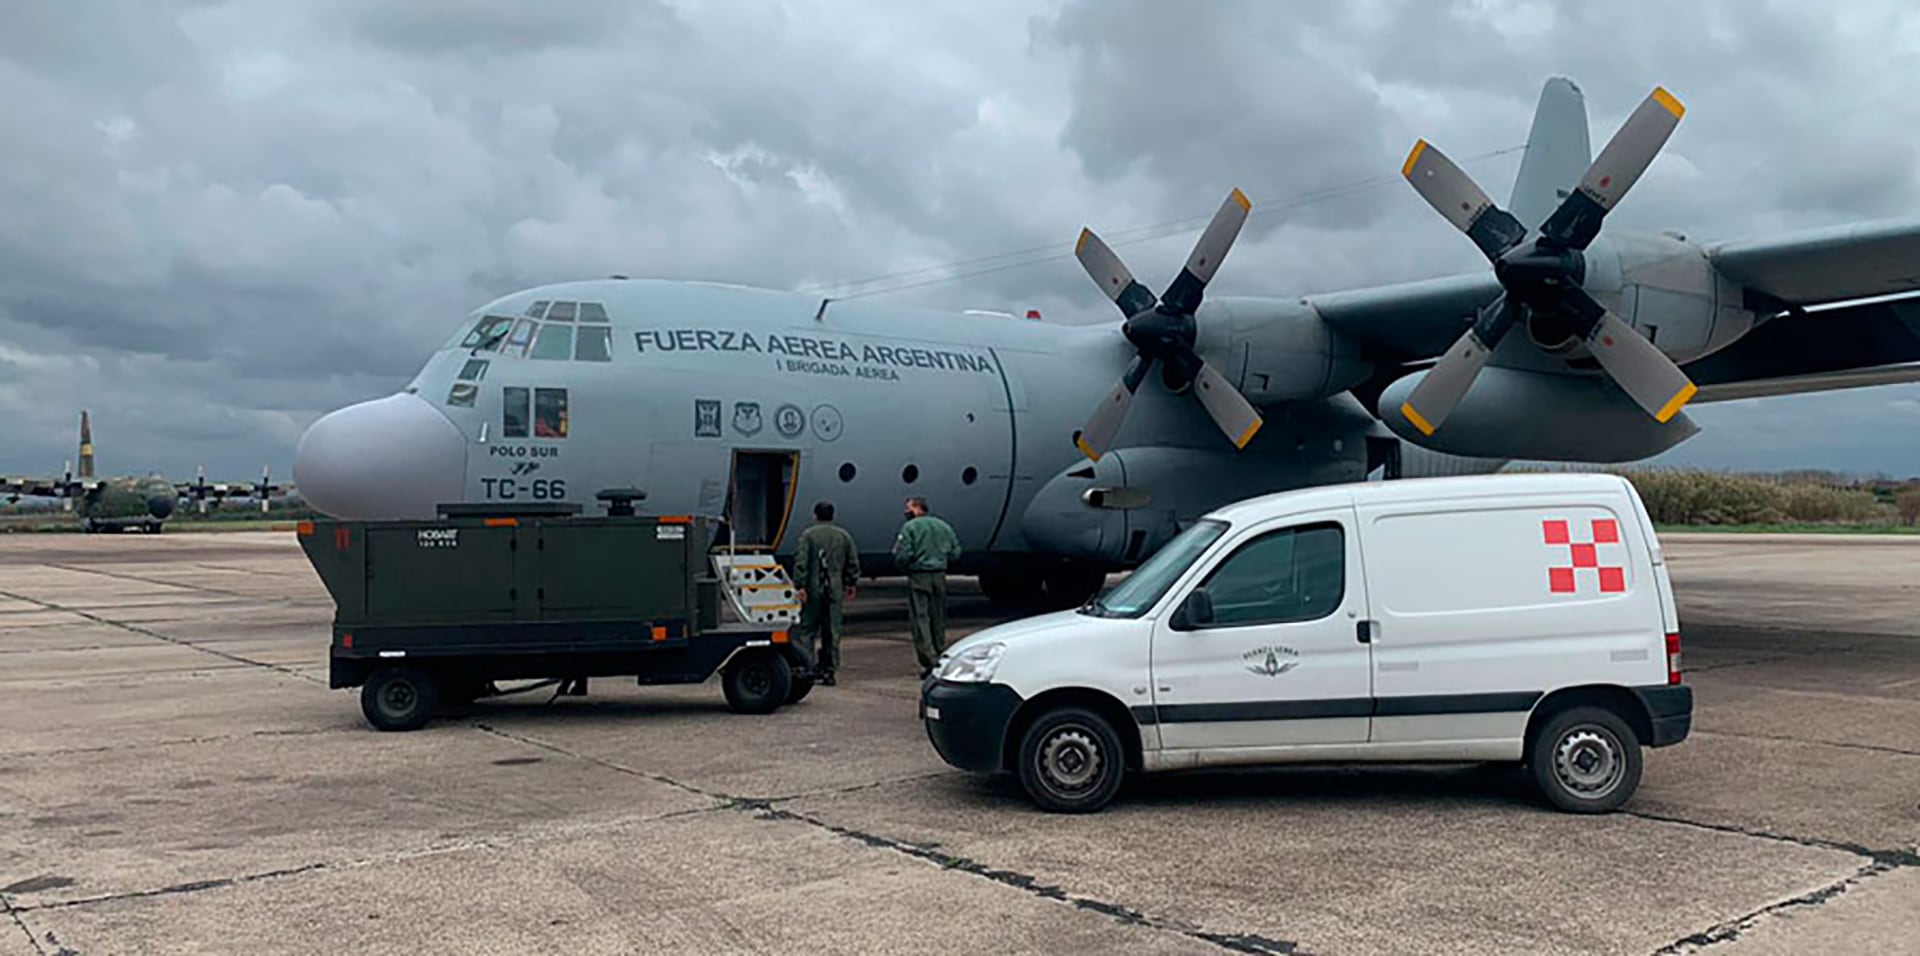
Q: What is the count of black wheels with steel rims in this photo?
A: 2